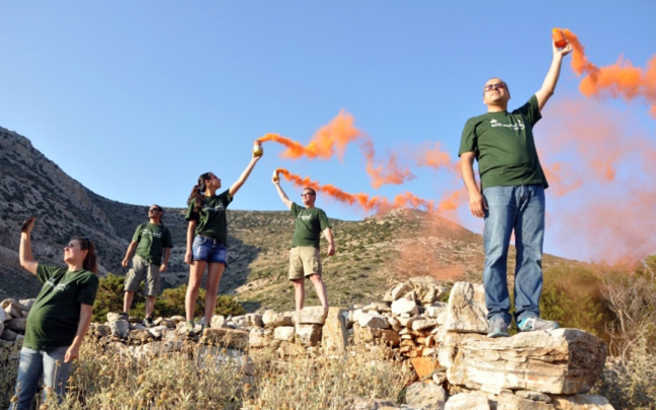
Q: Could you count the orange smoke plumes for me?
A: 3